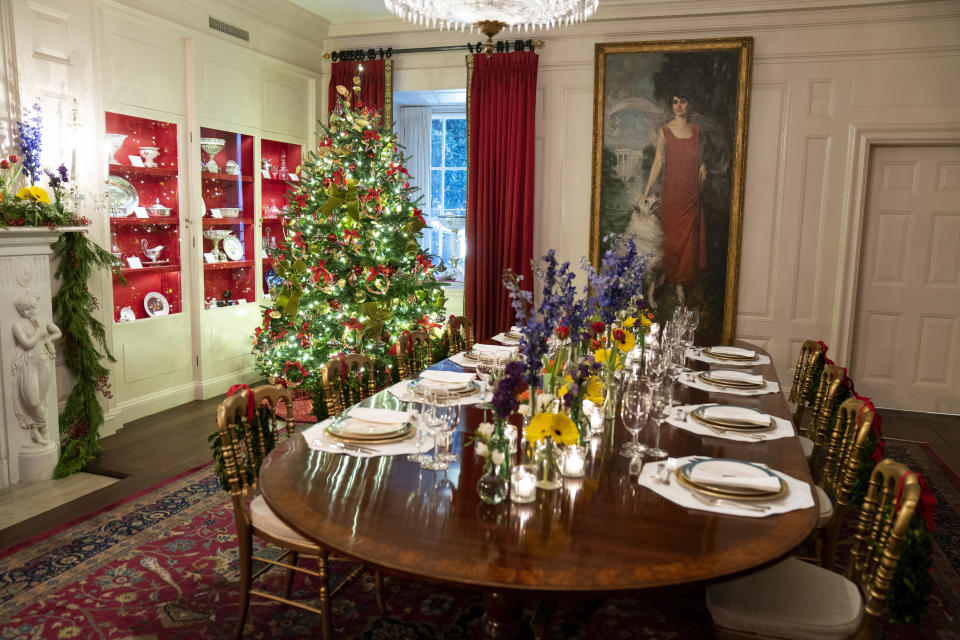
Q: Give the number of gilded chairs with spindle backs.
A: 8